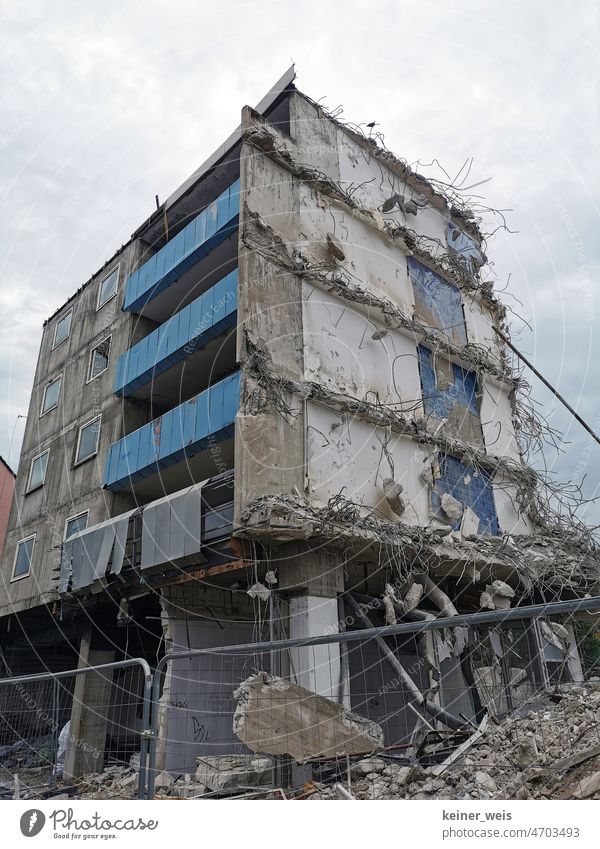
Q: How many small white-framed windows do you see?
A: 8